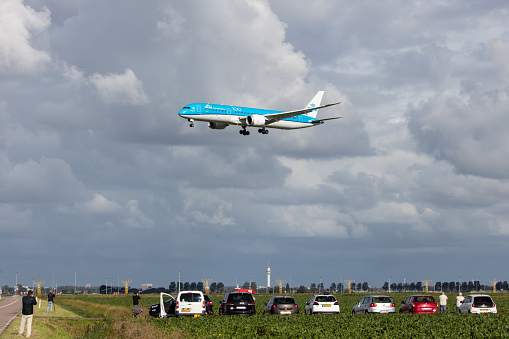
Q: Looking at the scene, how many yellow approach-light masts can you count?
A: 7